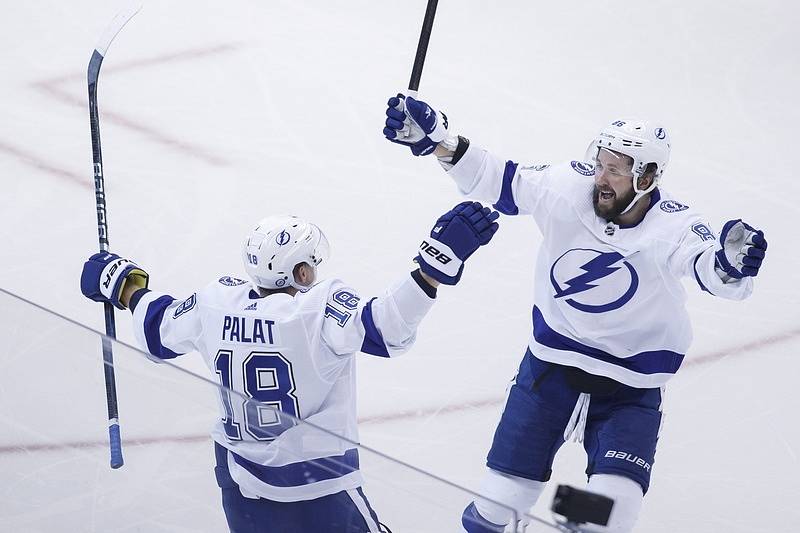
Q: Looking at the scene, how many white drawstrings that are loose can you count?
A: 2